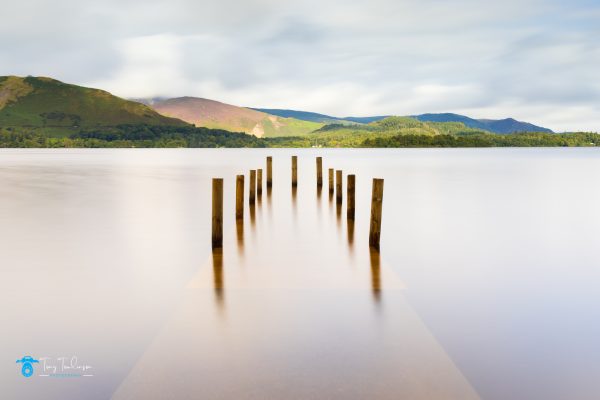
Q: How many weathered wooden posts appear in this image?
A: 11